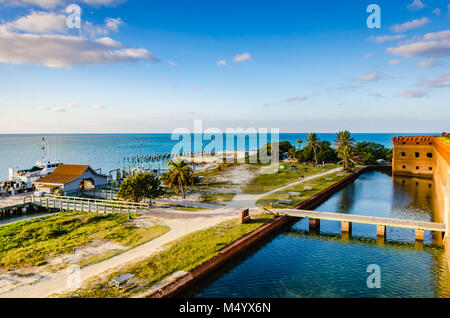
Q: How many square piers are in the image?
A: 4